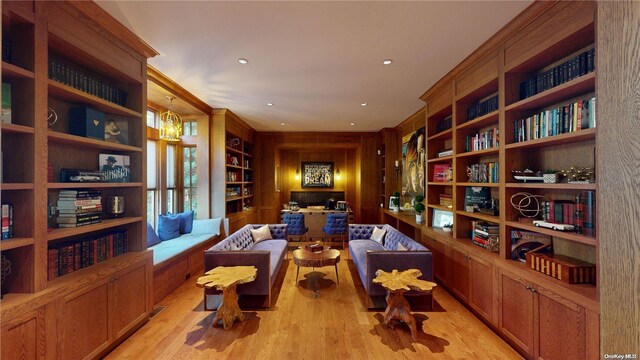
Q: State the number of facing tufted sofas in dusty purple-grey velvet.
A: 2